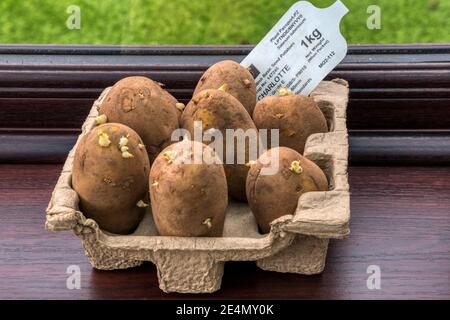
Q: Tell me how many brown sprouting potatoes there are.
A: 7